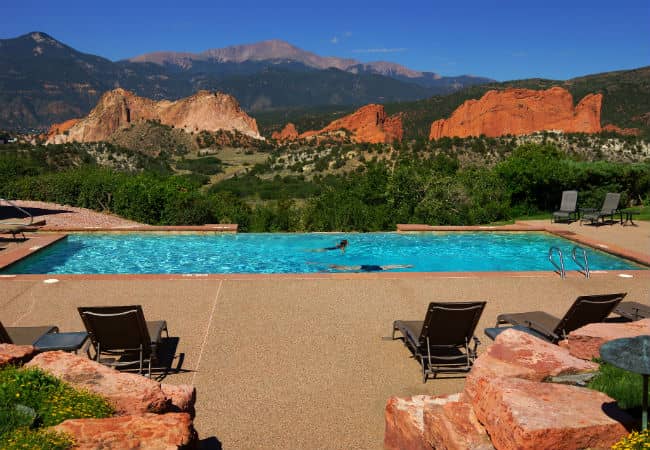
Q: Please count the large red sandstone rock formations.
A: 3